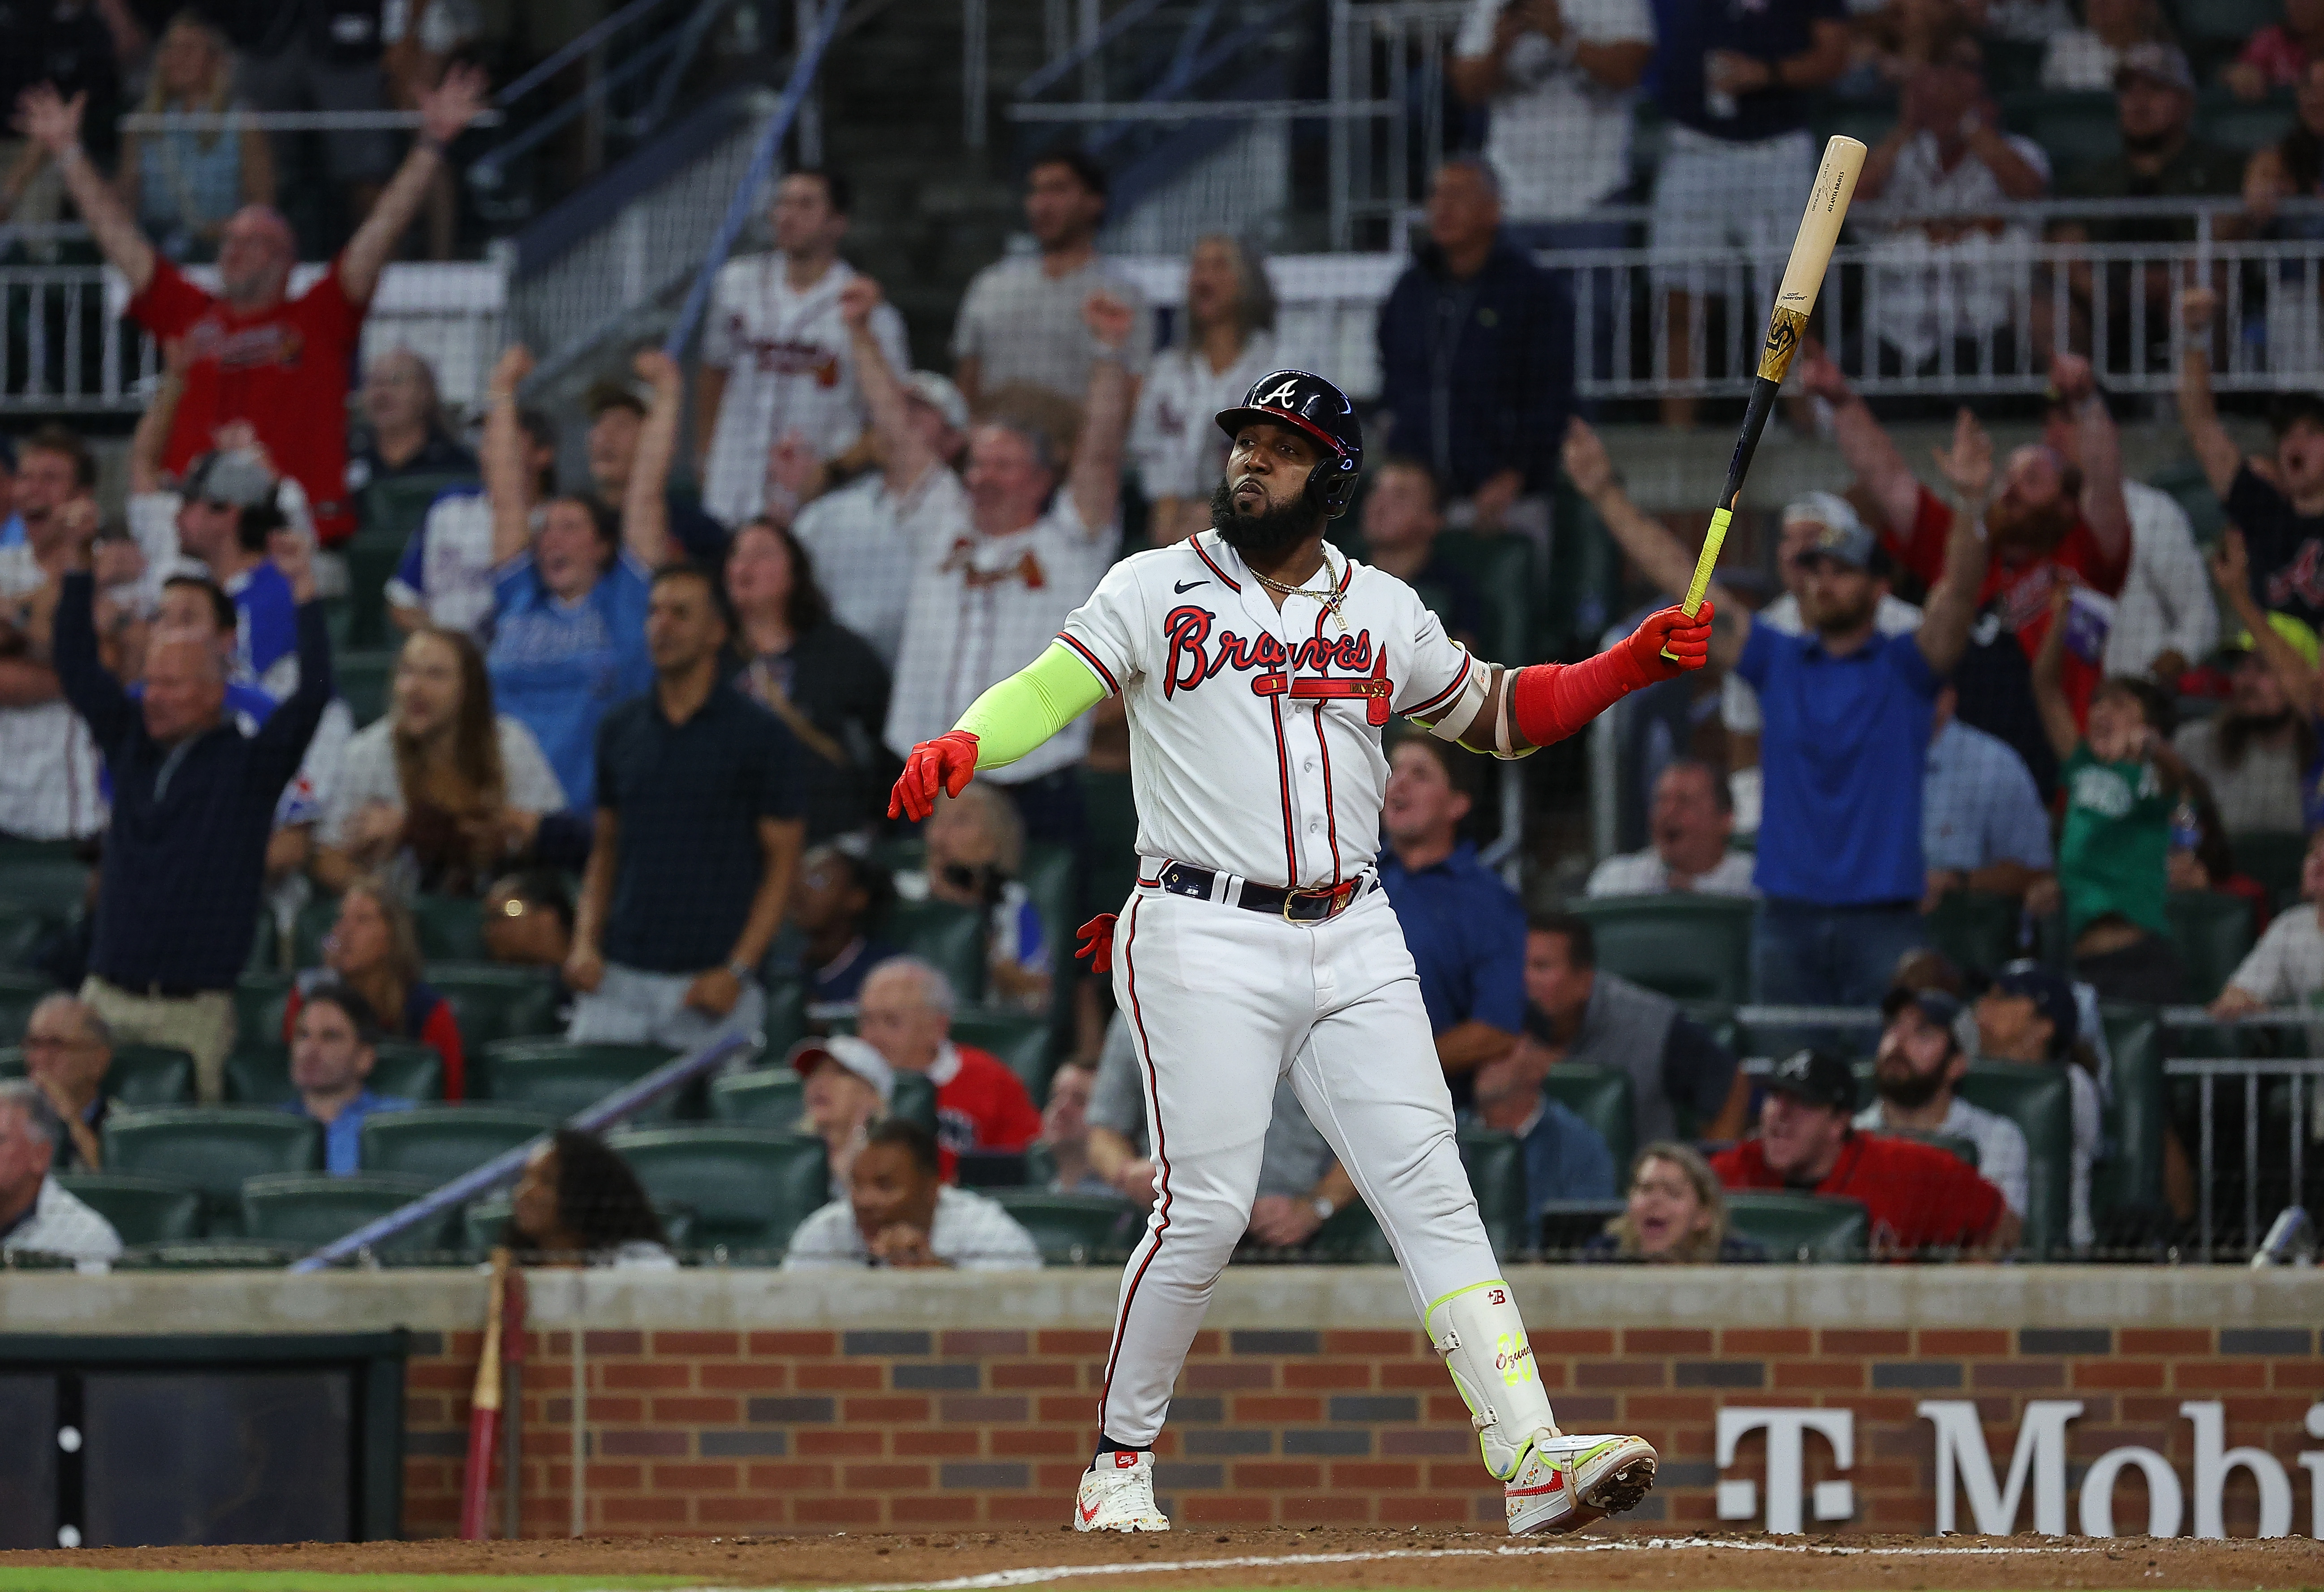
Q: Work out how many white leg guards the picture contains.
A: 1